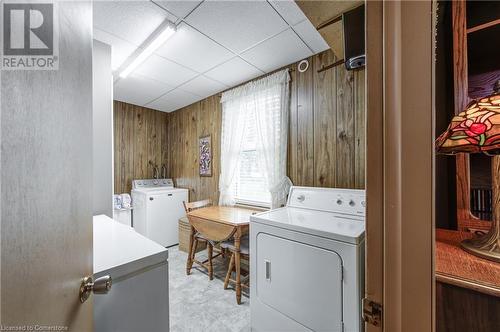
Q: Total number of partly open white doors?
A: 1